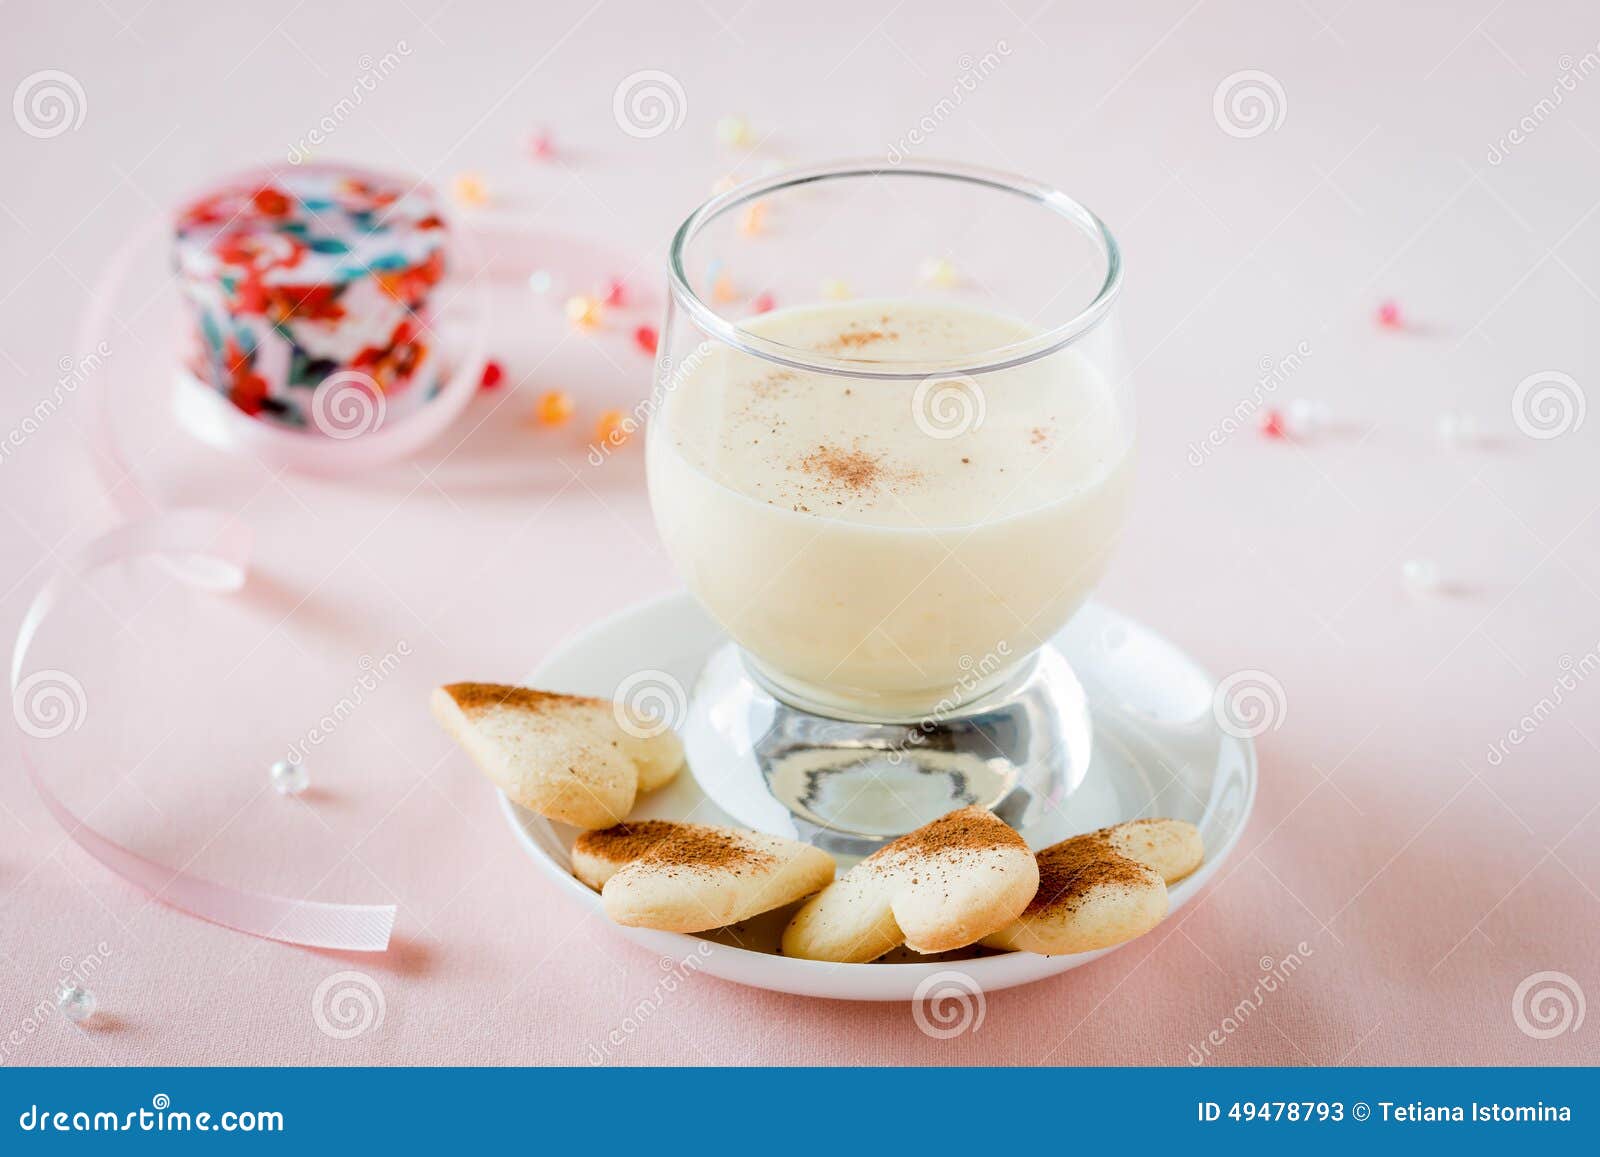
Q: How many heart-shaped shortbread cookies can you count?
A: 4